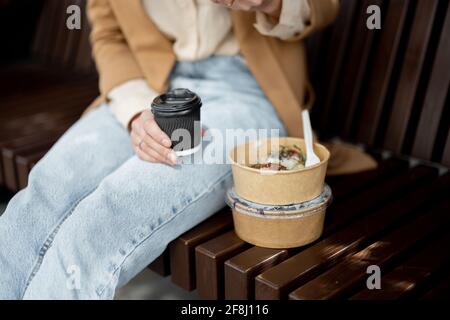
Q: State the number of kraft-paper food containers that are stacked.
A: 2